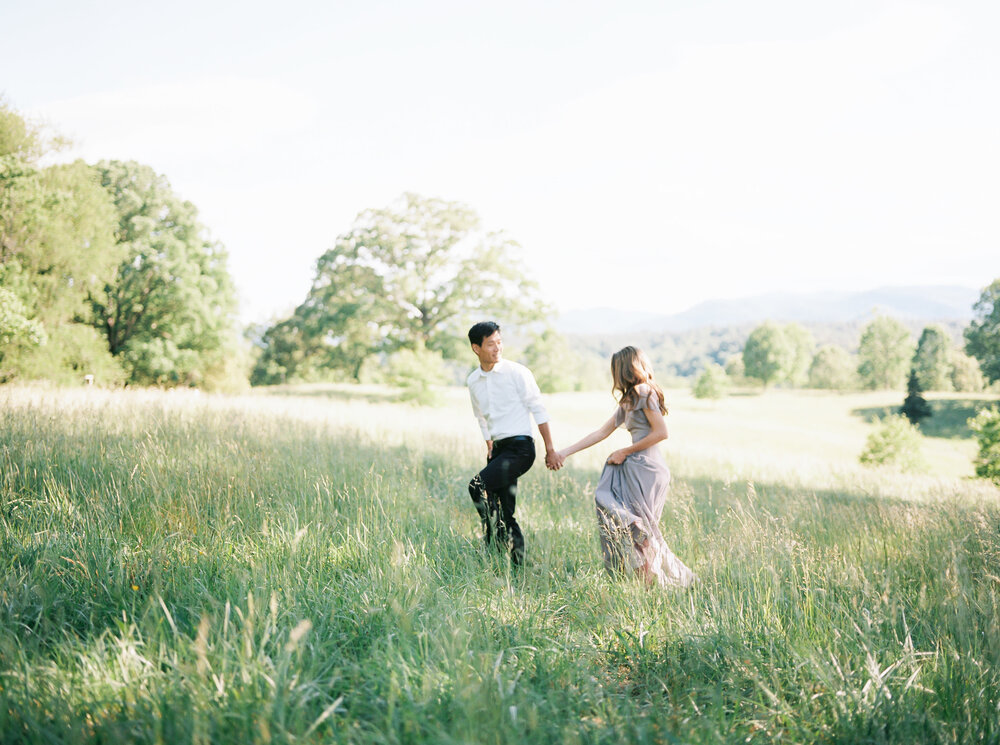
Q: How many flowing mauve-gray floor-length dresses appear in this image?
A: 1